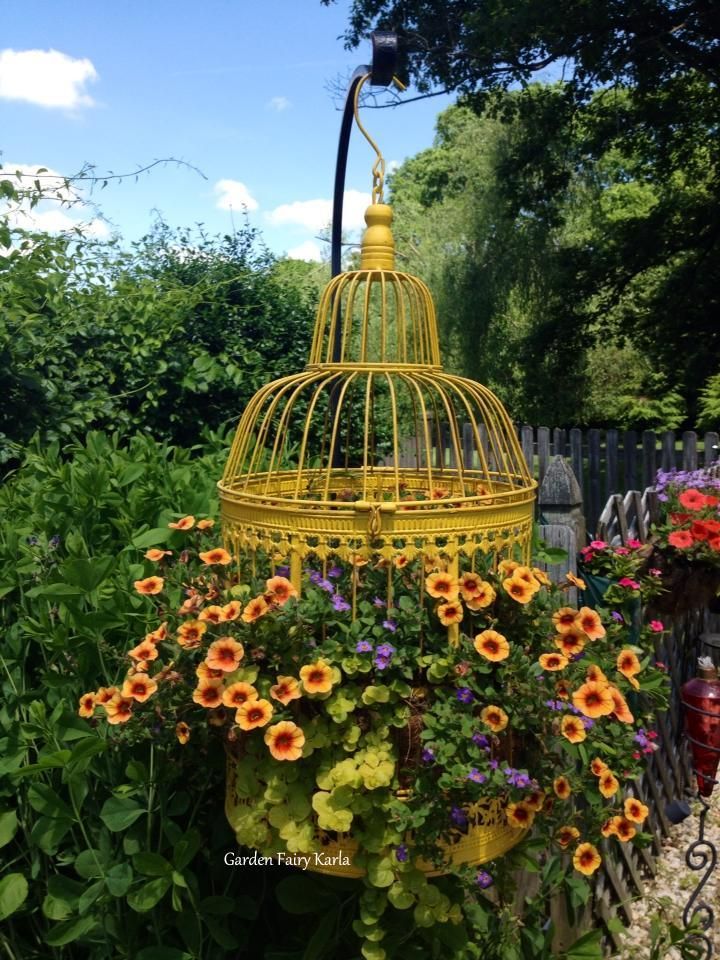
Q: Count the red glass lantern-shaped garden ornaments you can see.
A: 1